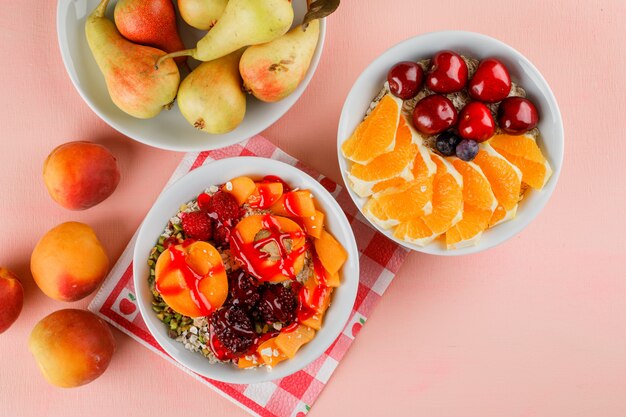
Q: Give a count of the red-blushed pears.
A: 3